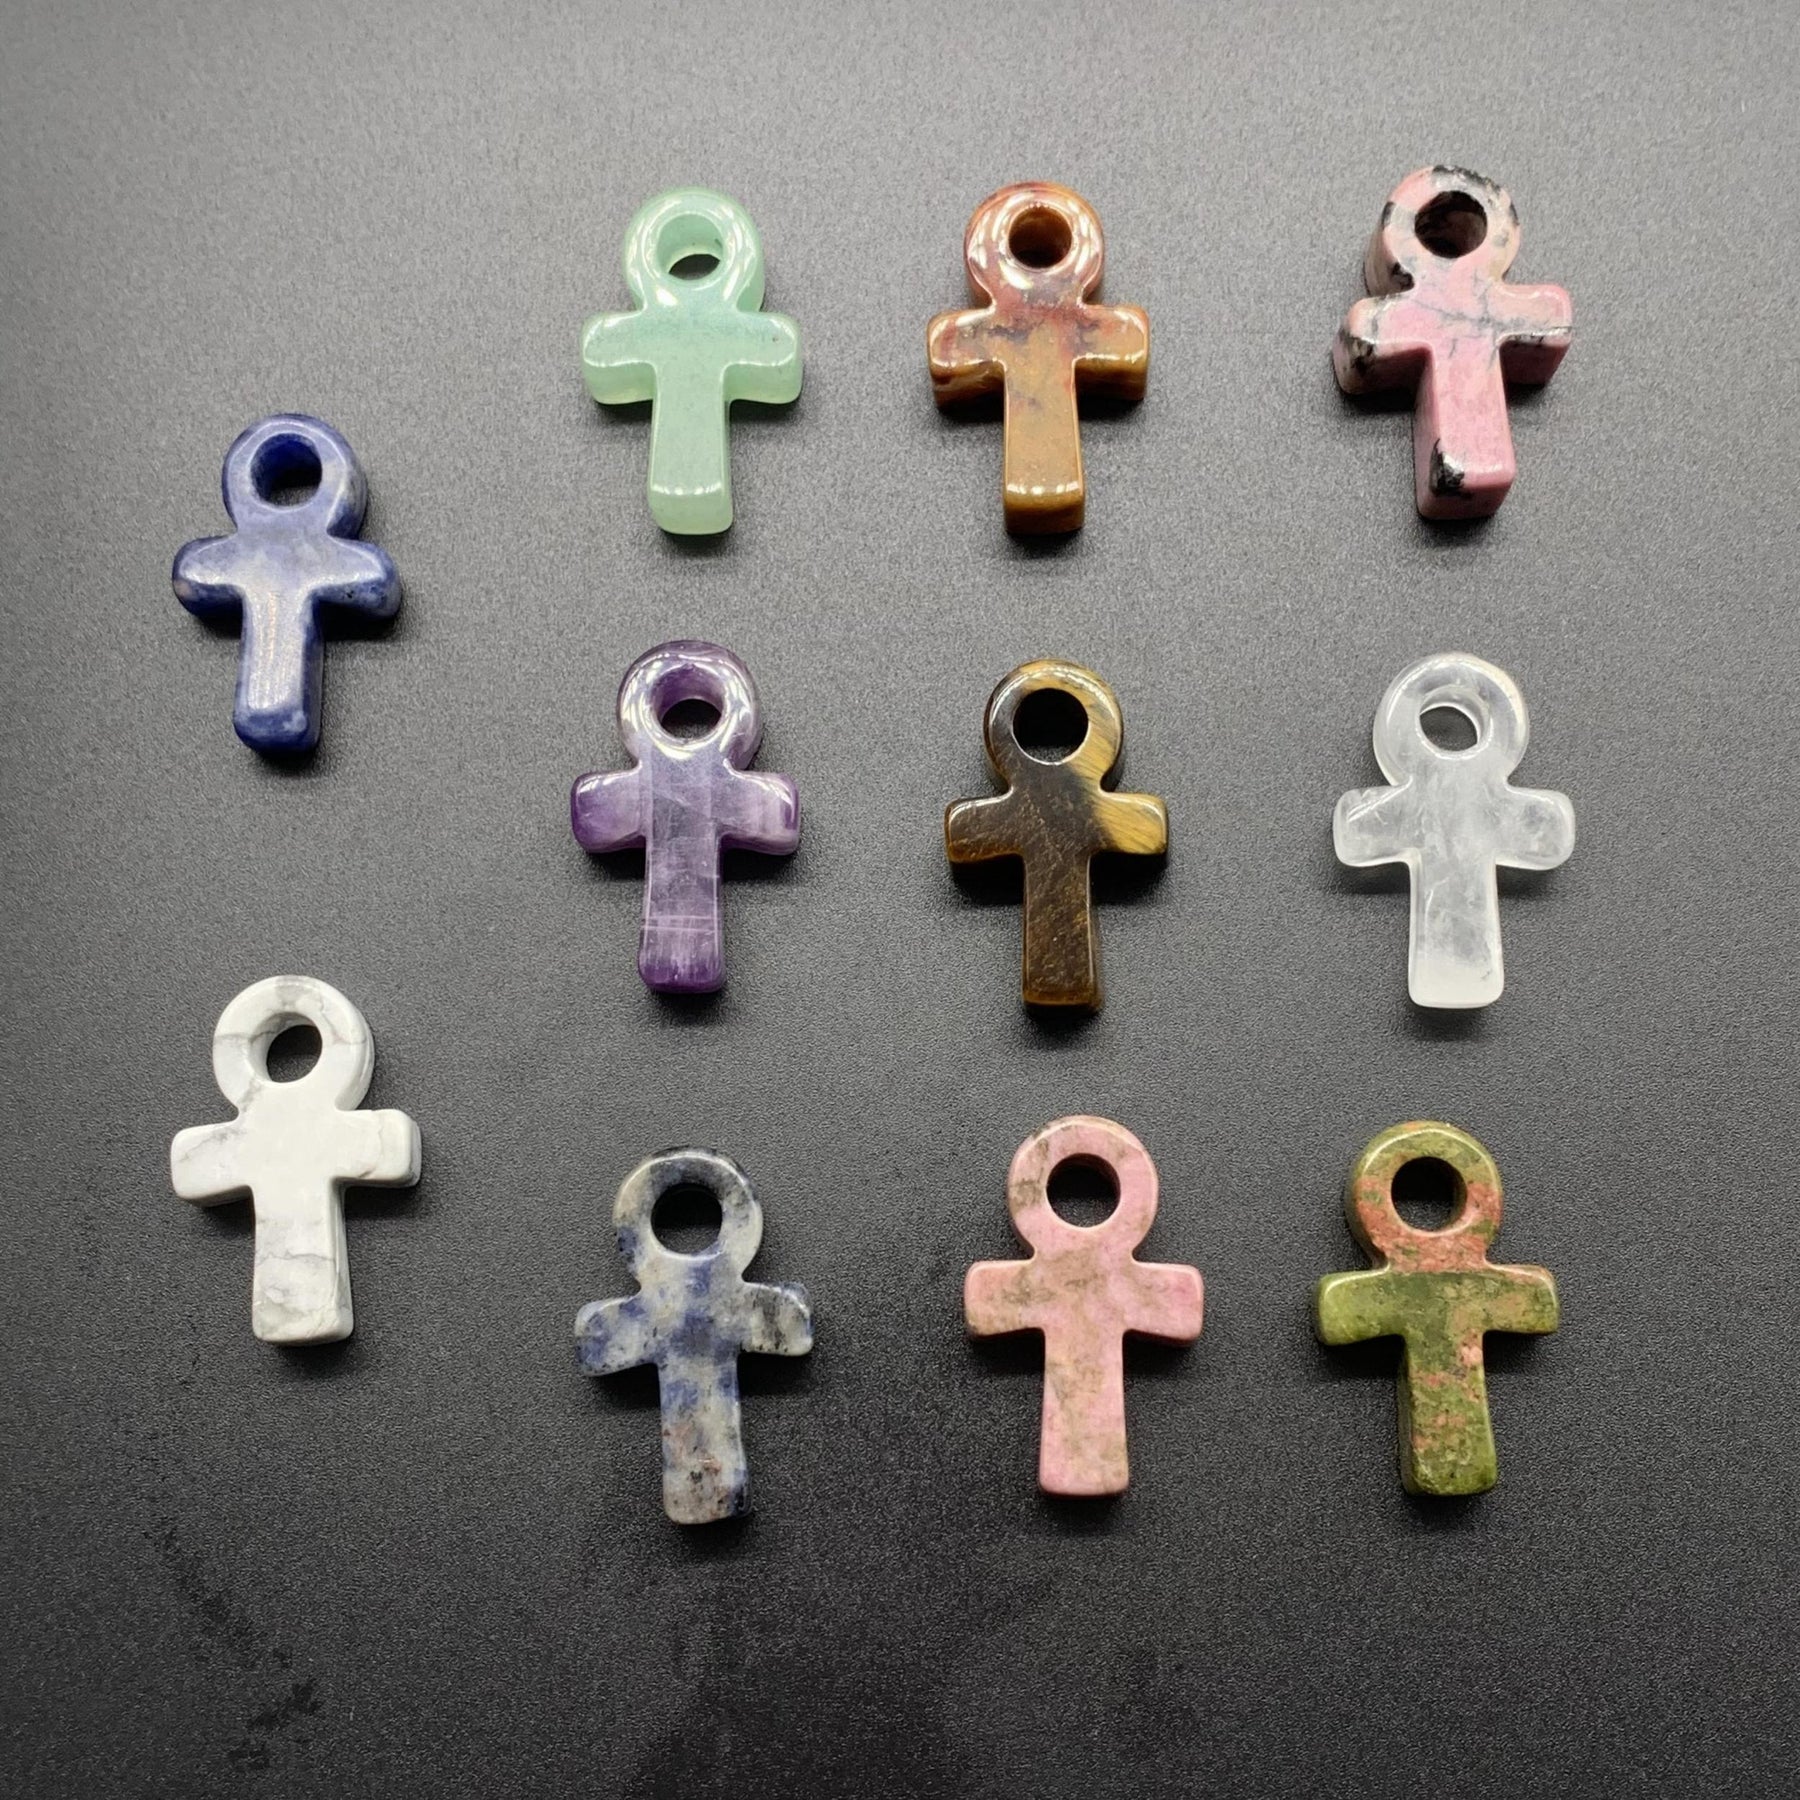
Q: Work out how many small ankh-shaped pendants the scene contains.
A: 11